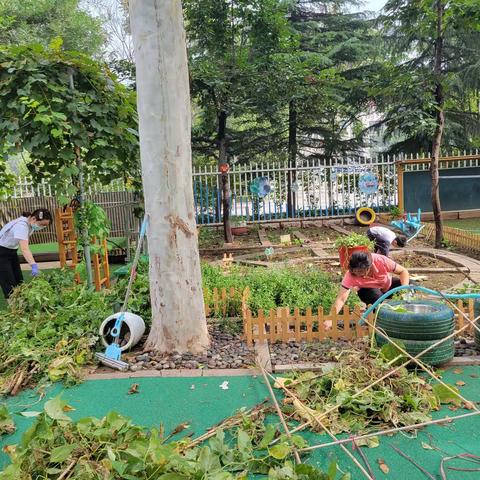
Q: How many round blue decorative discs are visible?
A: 2